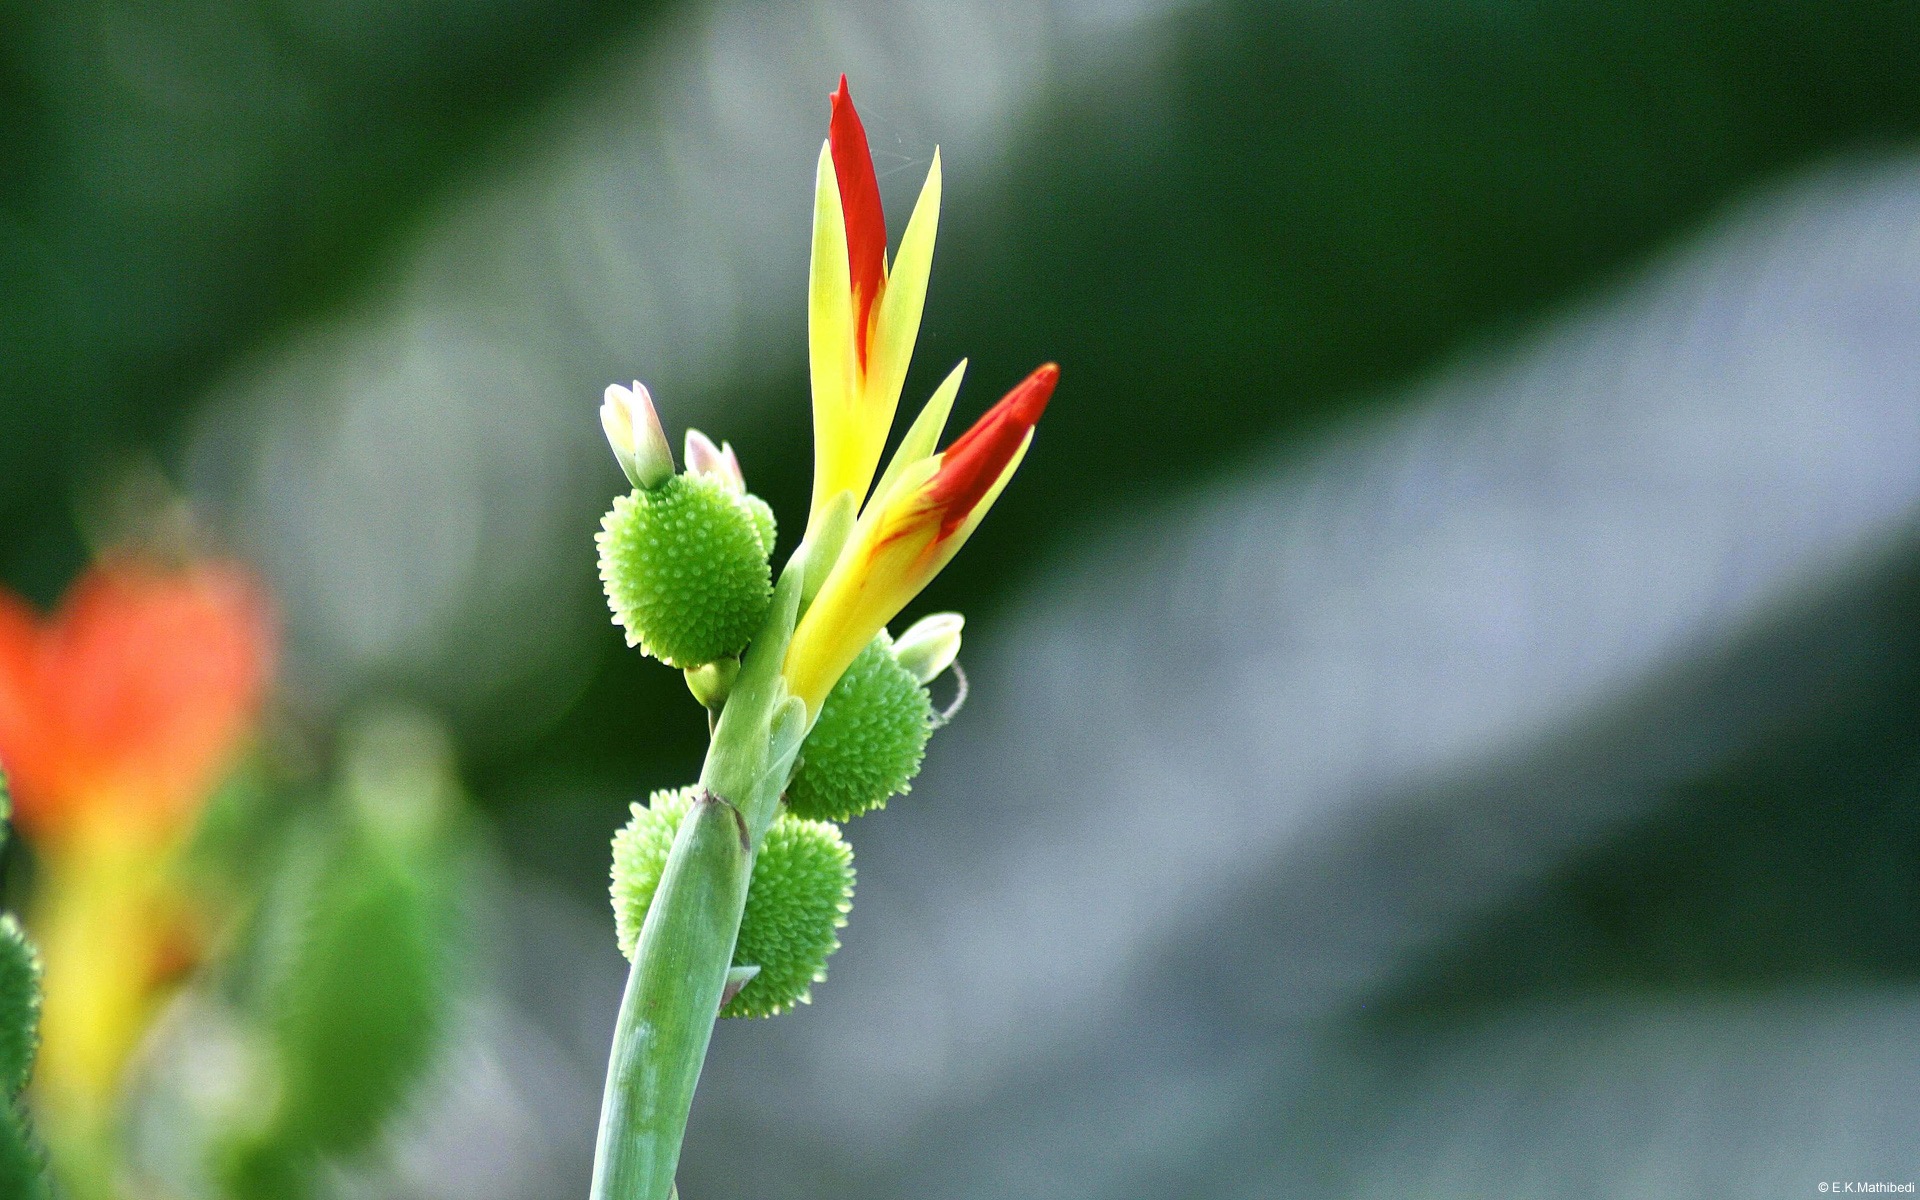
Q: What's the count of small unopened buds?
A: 3